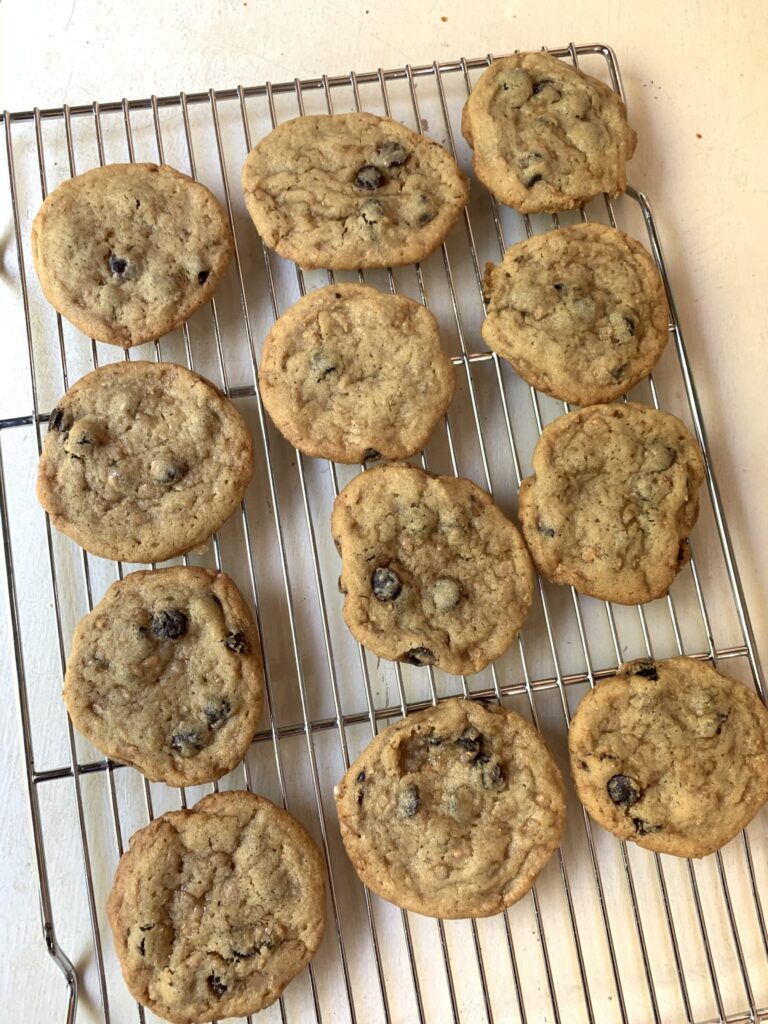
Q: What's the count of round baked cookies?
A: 12